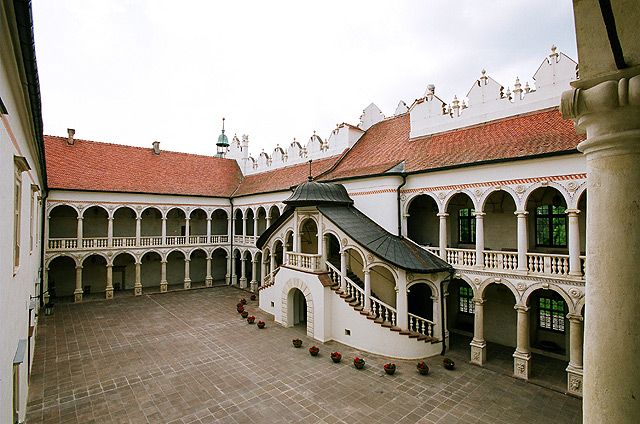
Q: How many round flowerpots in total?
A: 14